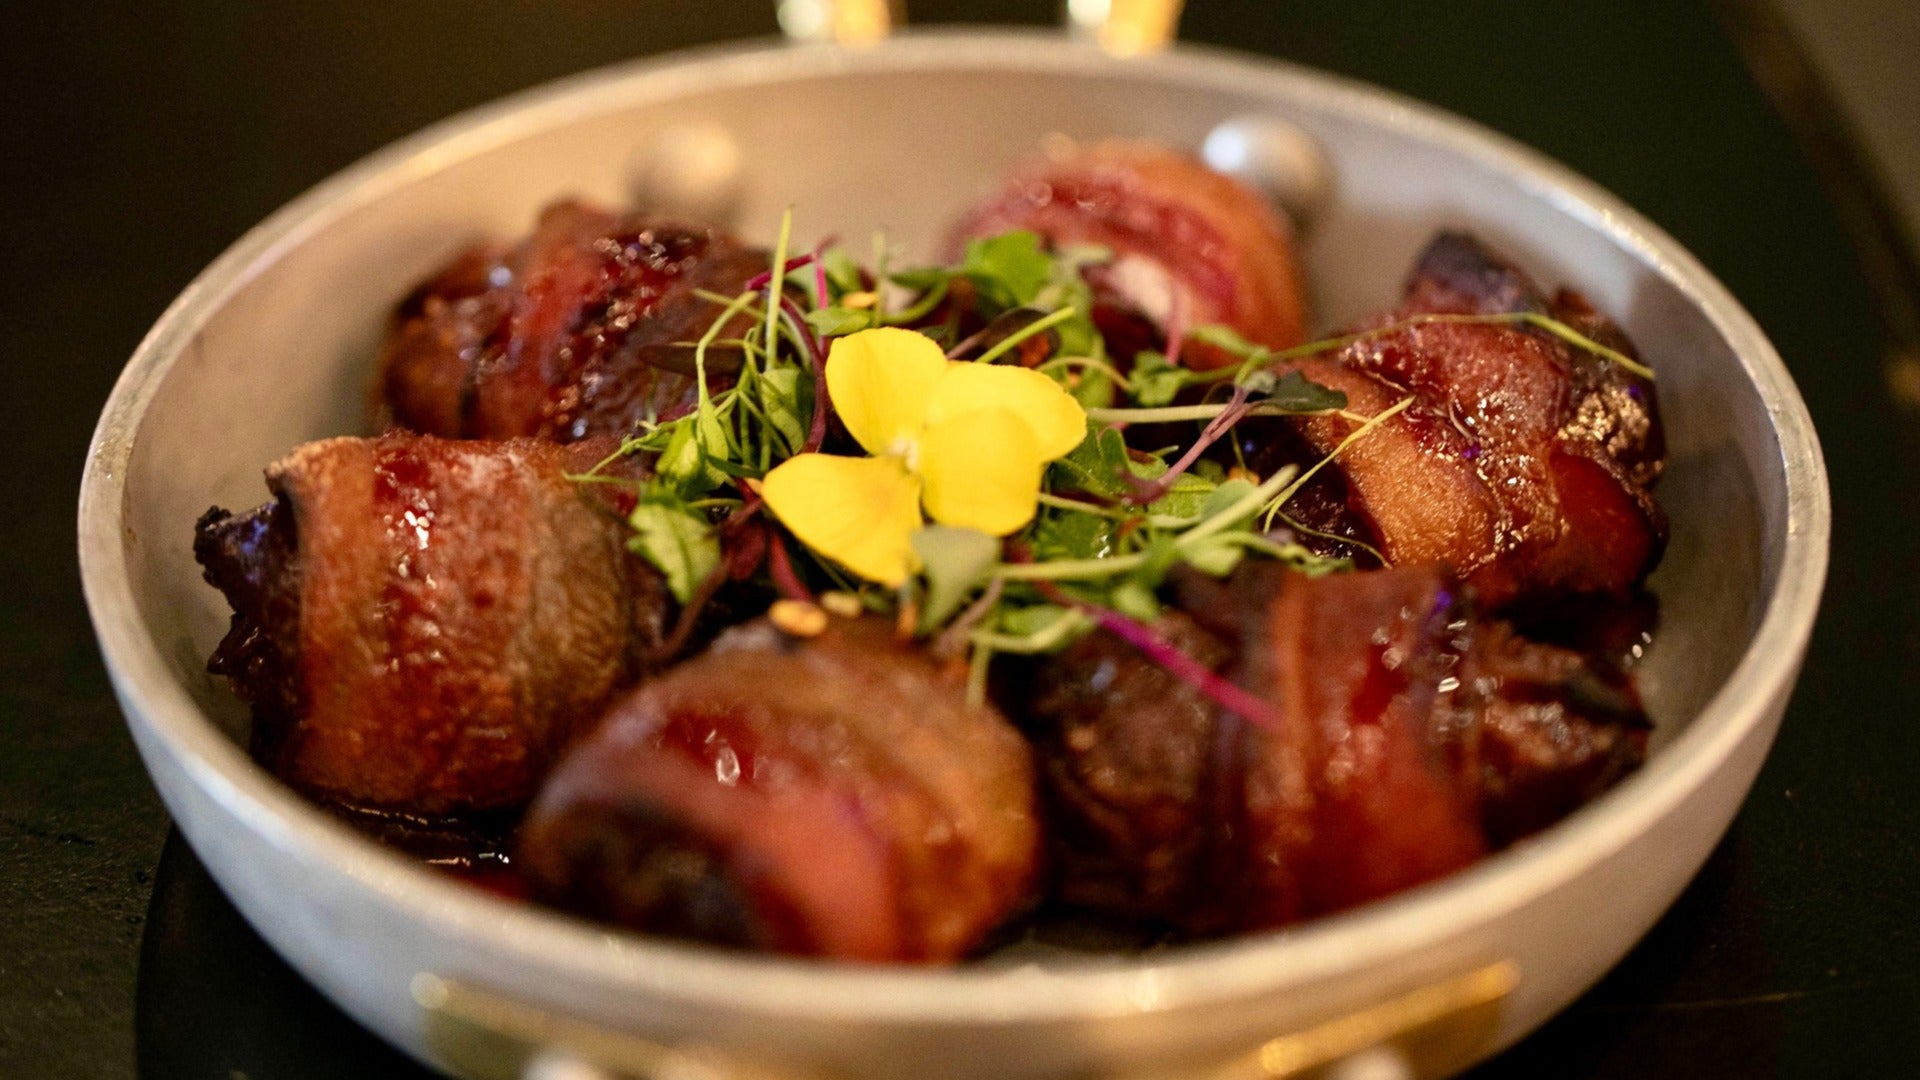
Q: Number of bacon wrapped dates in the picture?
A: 6